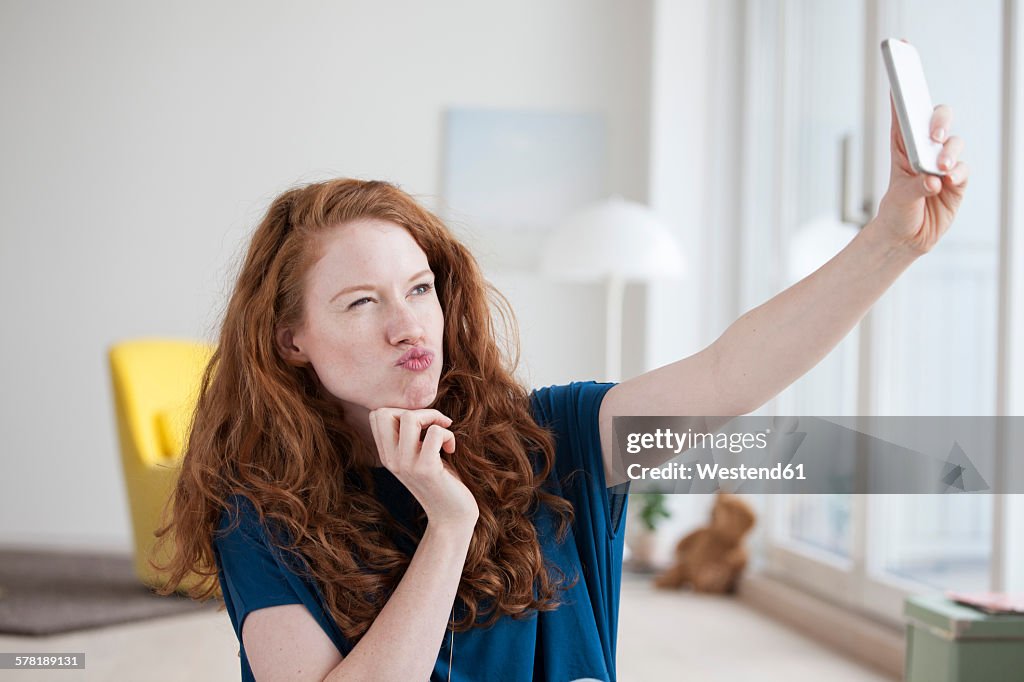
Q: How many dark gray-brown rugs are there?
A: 1